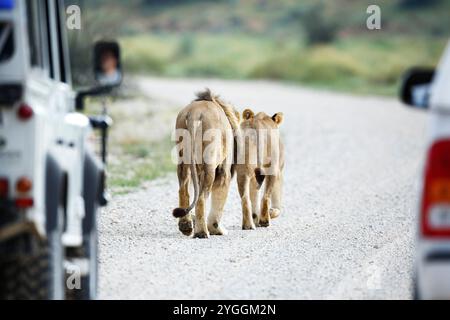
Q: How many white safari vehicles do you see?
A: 2